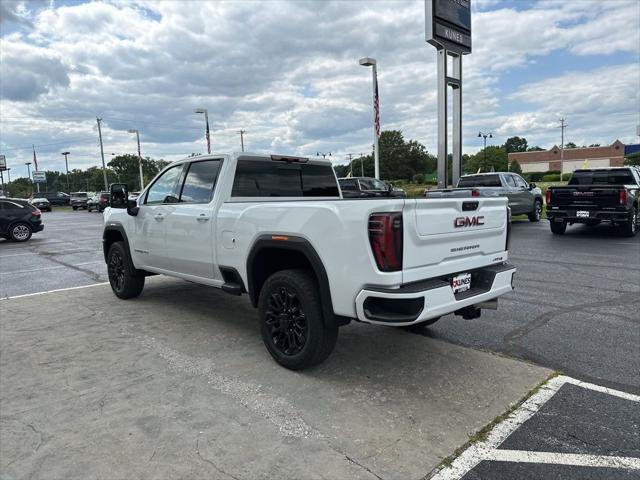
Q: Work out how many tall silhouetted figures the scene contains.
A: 0